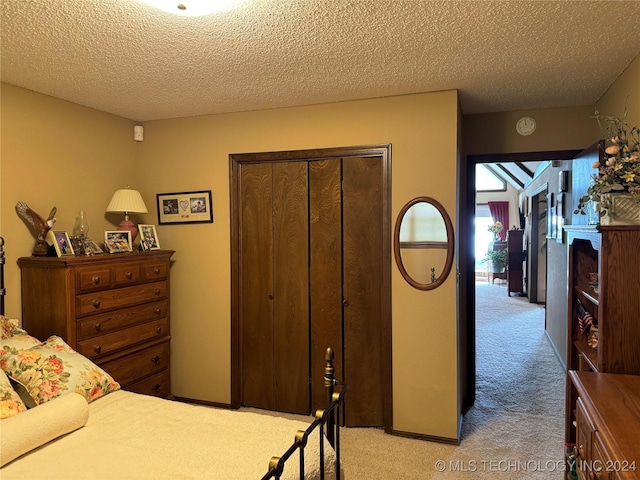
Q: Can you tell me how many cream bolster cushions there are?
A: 1